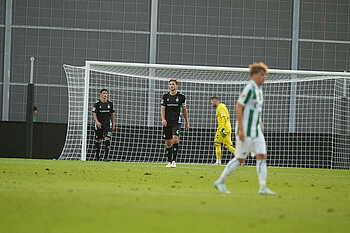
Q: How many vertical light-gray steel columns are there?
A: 3